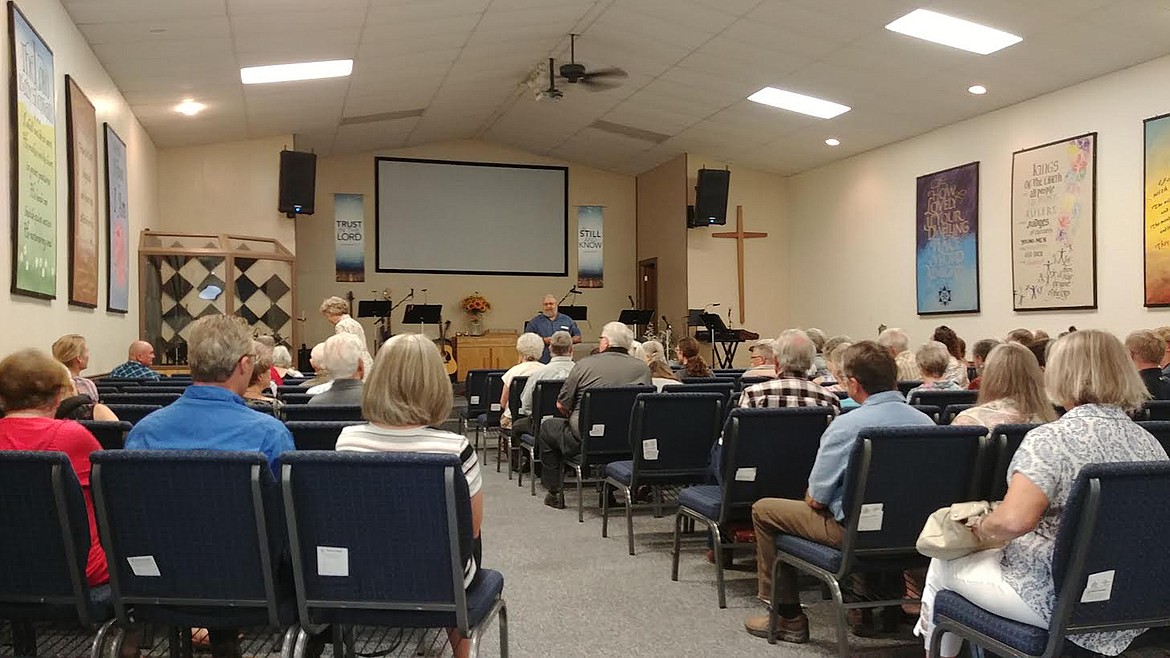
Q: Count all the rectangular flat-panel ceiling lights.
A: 3